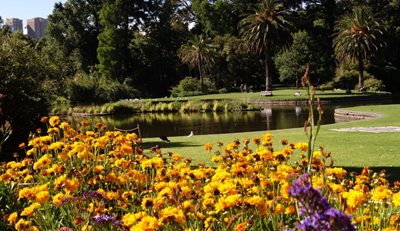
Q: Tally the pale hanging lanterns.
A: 0